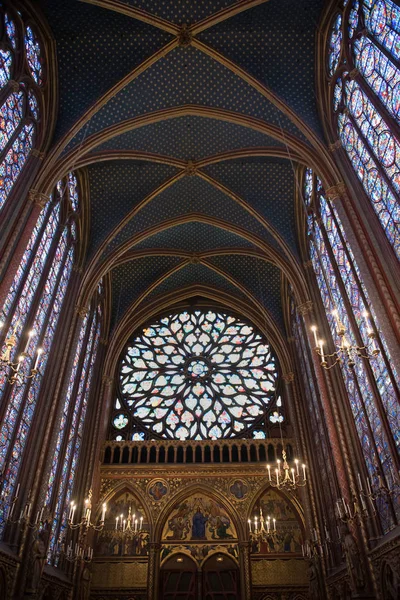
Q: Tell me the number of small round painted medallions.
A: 2